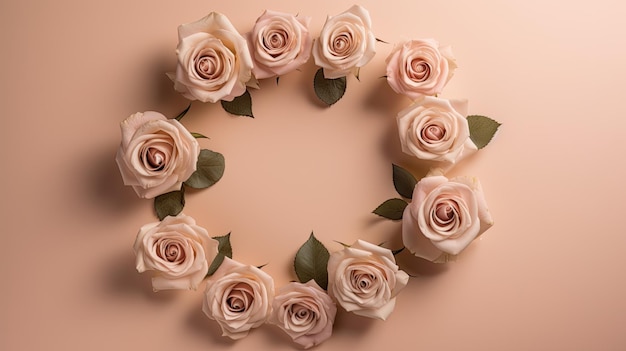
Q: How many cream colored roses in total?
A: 11